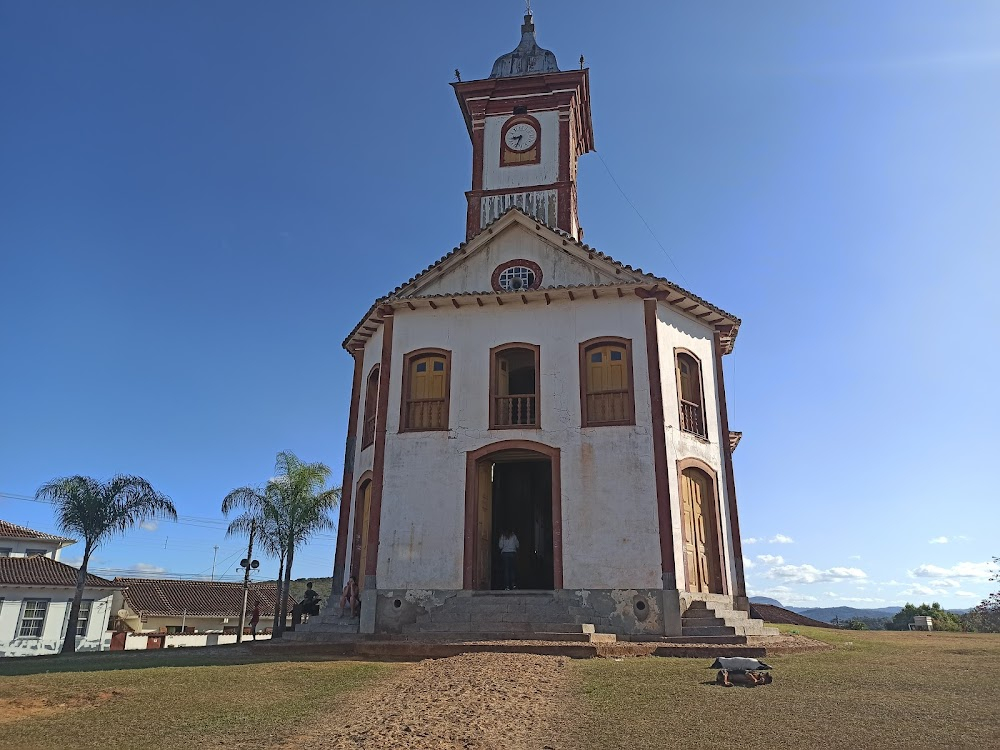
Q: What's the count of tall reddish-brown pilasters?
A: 4